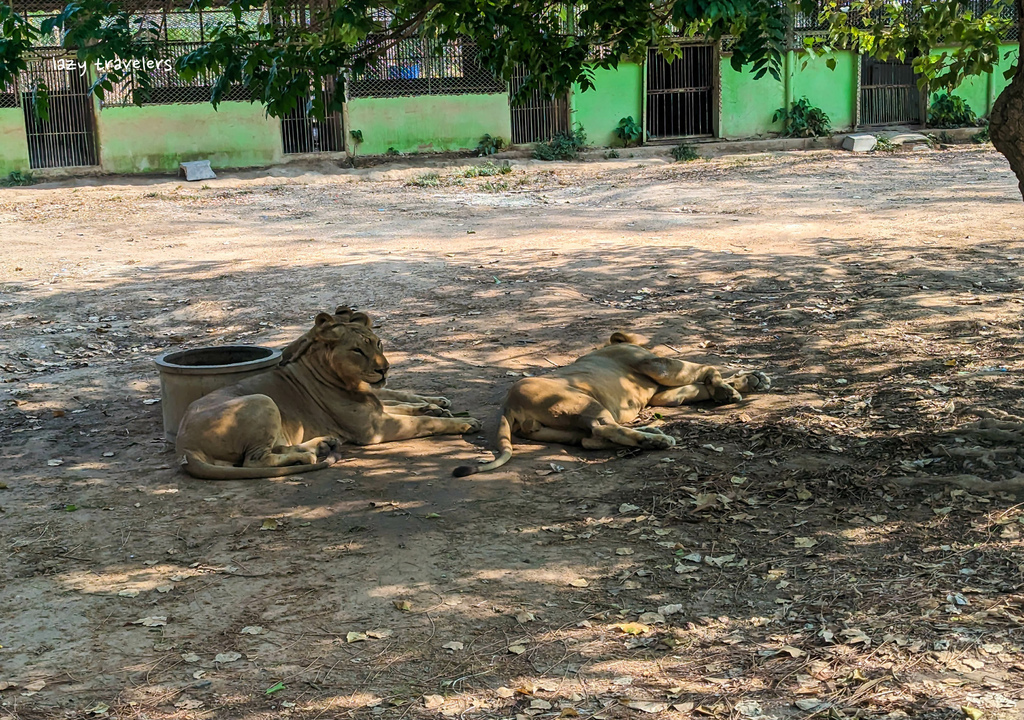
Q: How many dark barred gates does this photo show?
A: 5